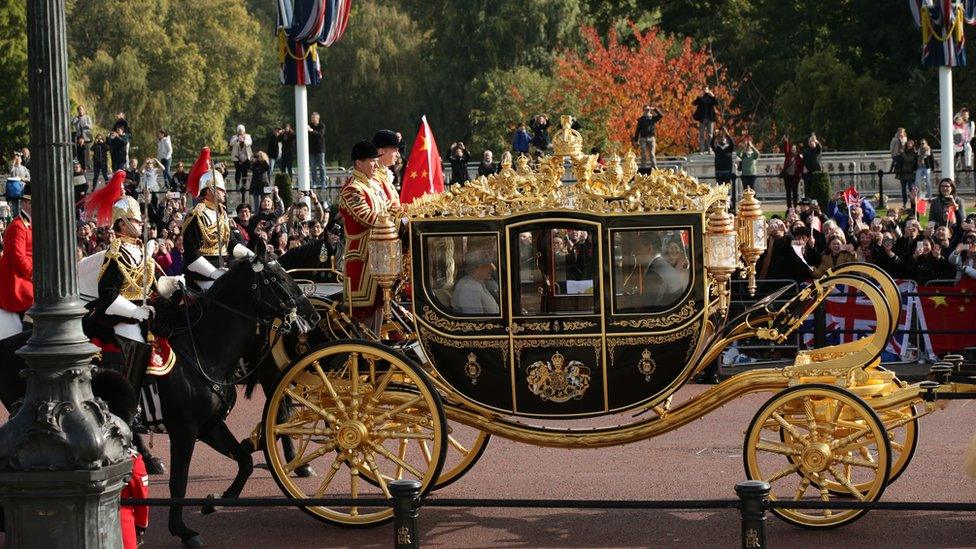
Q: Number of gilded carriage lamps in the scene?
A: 3